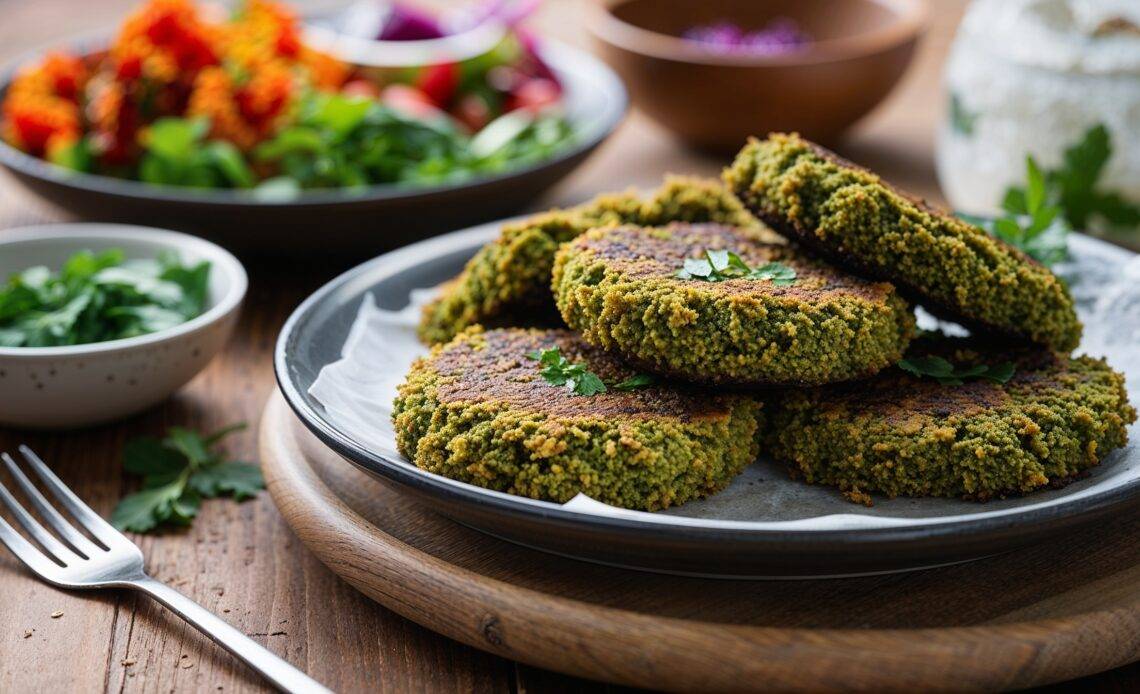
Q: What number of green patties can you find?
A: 5